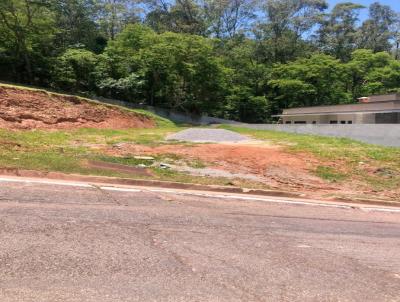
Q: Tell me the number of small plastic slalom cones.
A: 0